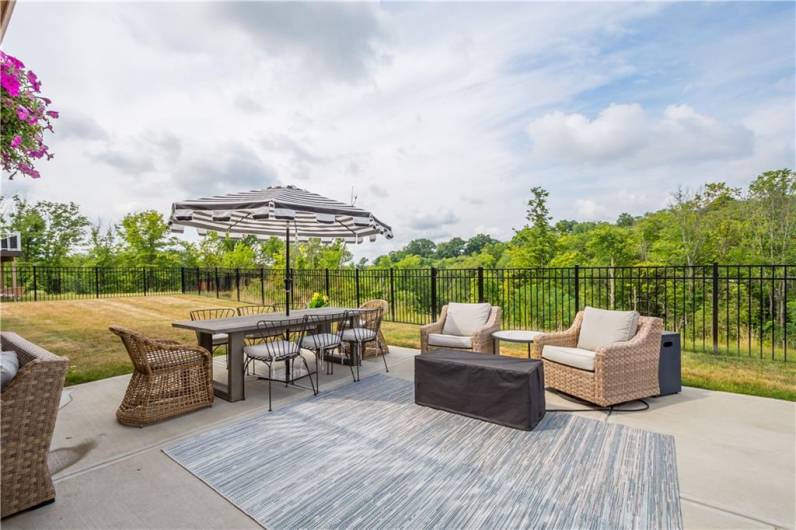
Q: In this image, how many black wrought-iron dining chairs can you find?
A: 6